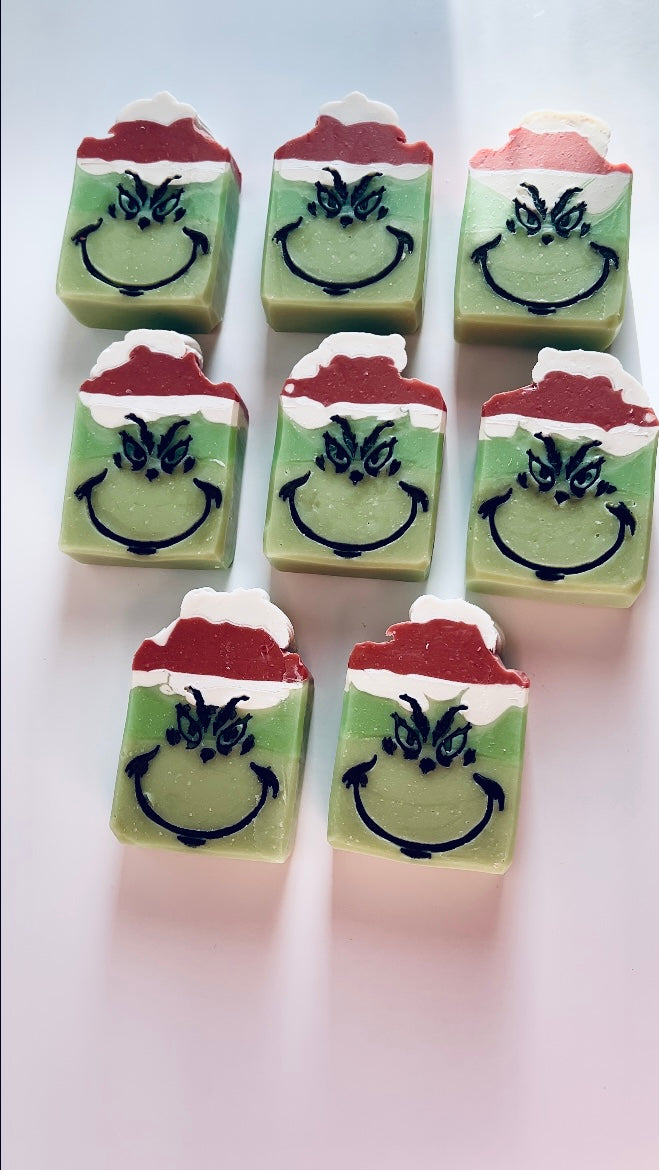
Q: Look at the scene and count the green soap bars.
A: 8